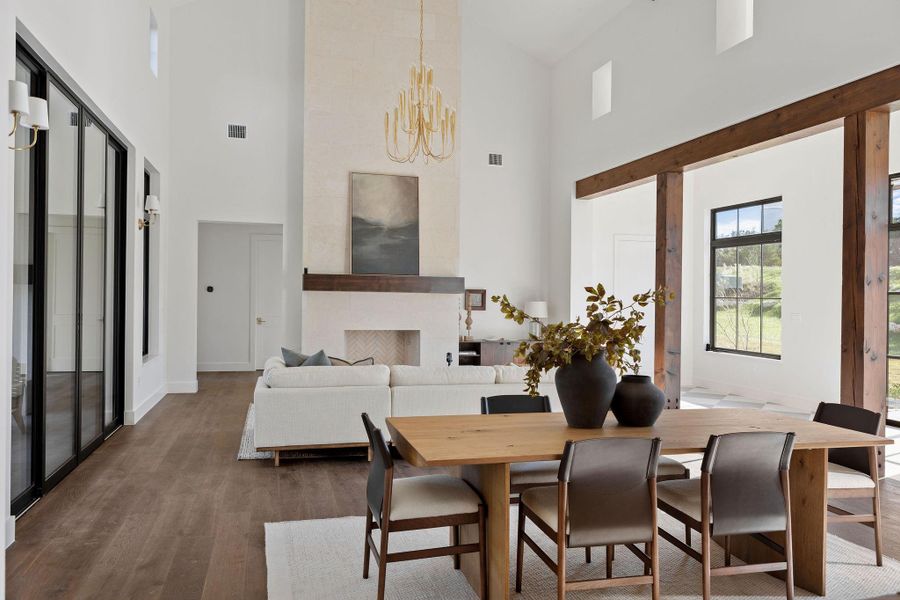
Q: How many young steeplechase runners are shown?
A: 0